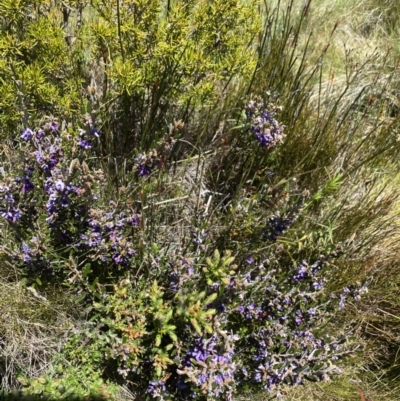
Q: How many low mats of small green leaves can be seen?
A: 1